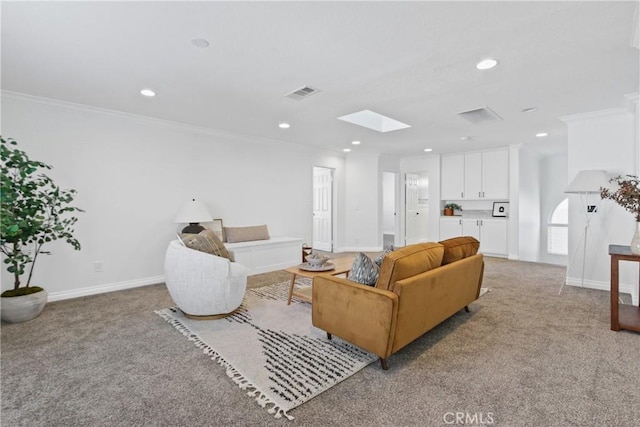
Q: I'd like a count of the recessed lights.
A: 7